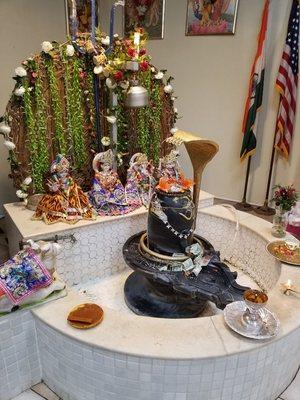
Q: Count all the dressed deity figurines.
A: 4